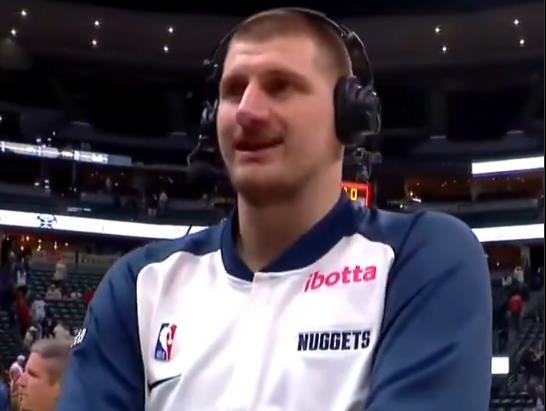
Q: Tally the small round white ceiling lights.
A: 10